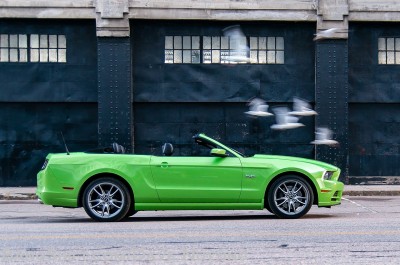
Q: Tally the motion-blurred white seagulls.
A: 6